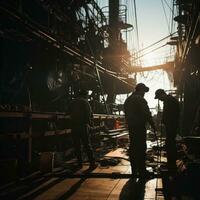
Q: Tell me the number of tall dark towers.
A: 2